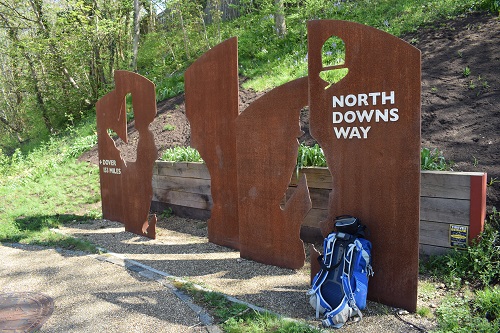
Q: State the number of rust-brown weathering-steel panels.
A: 5